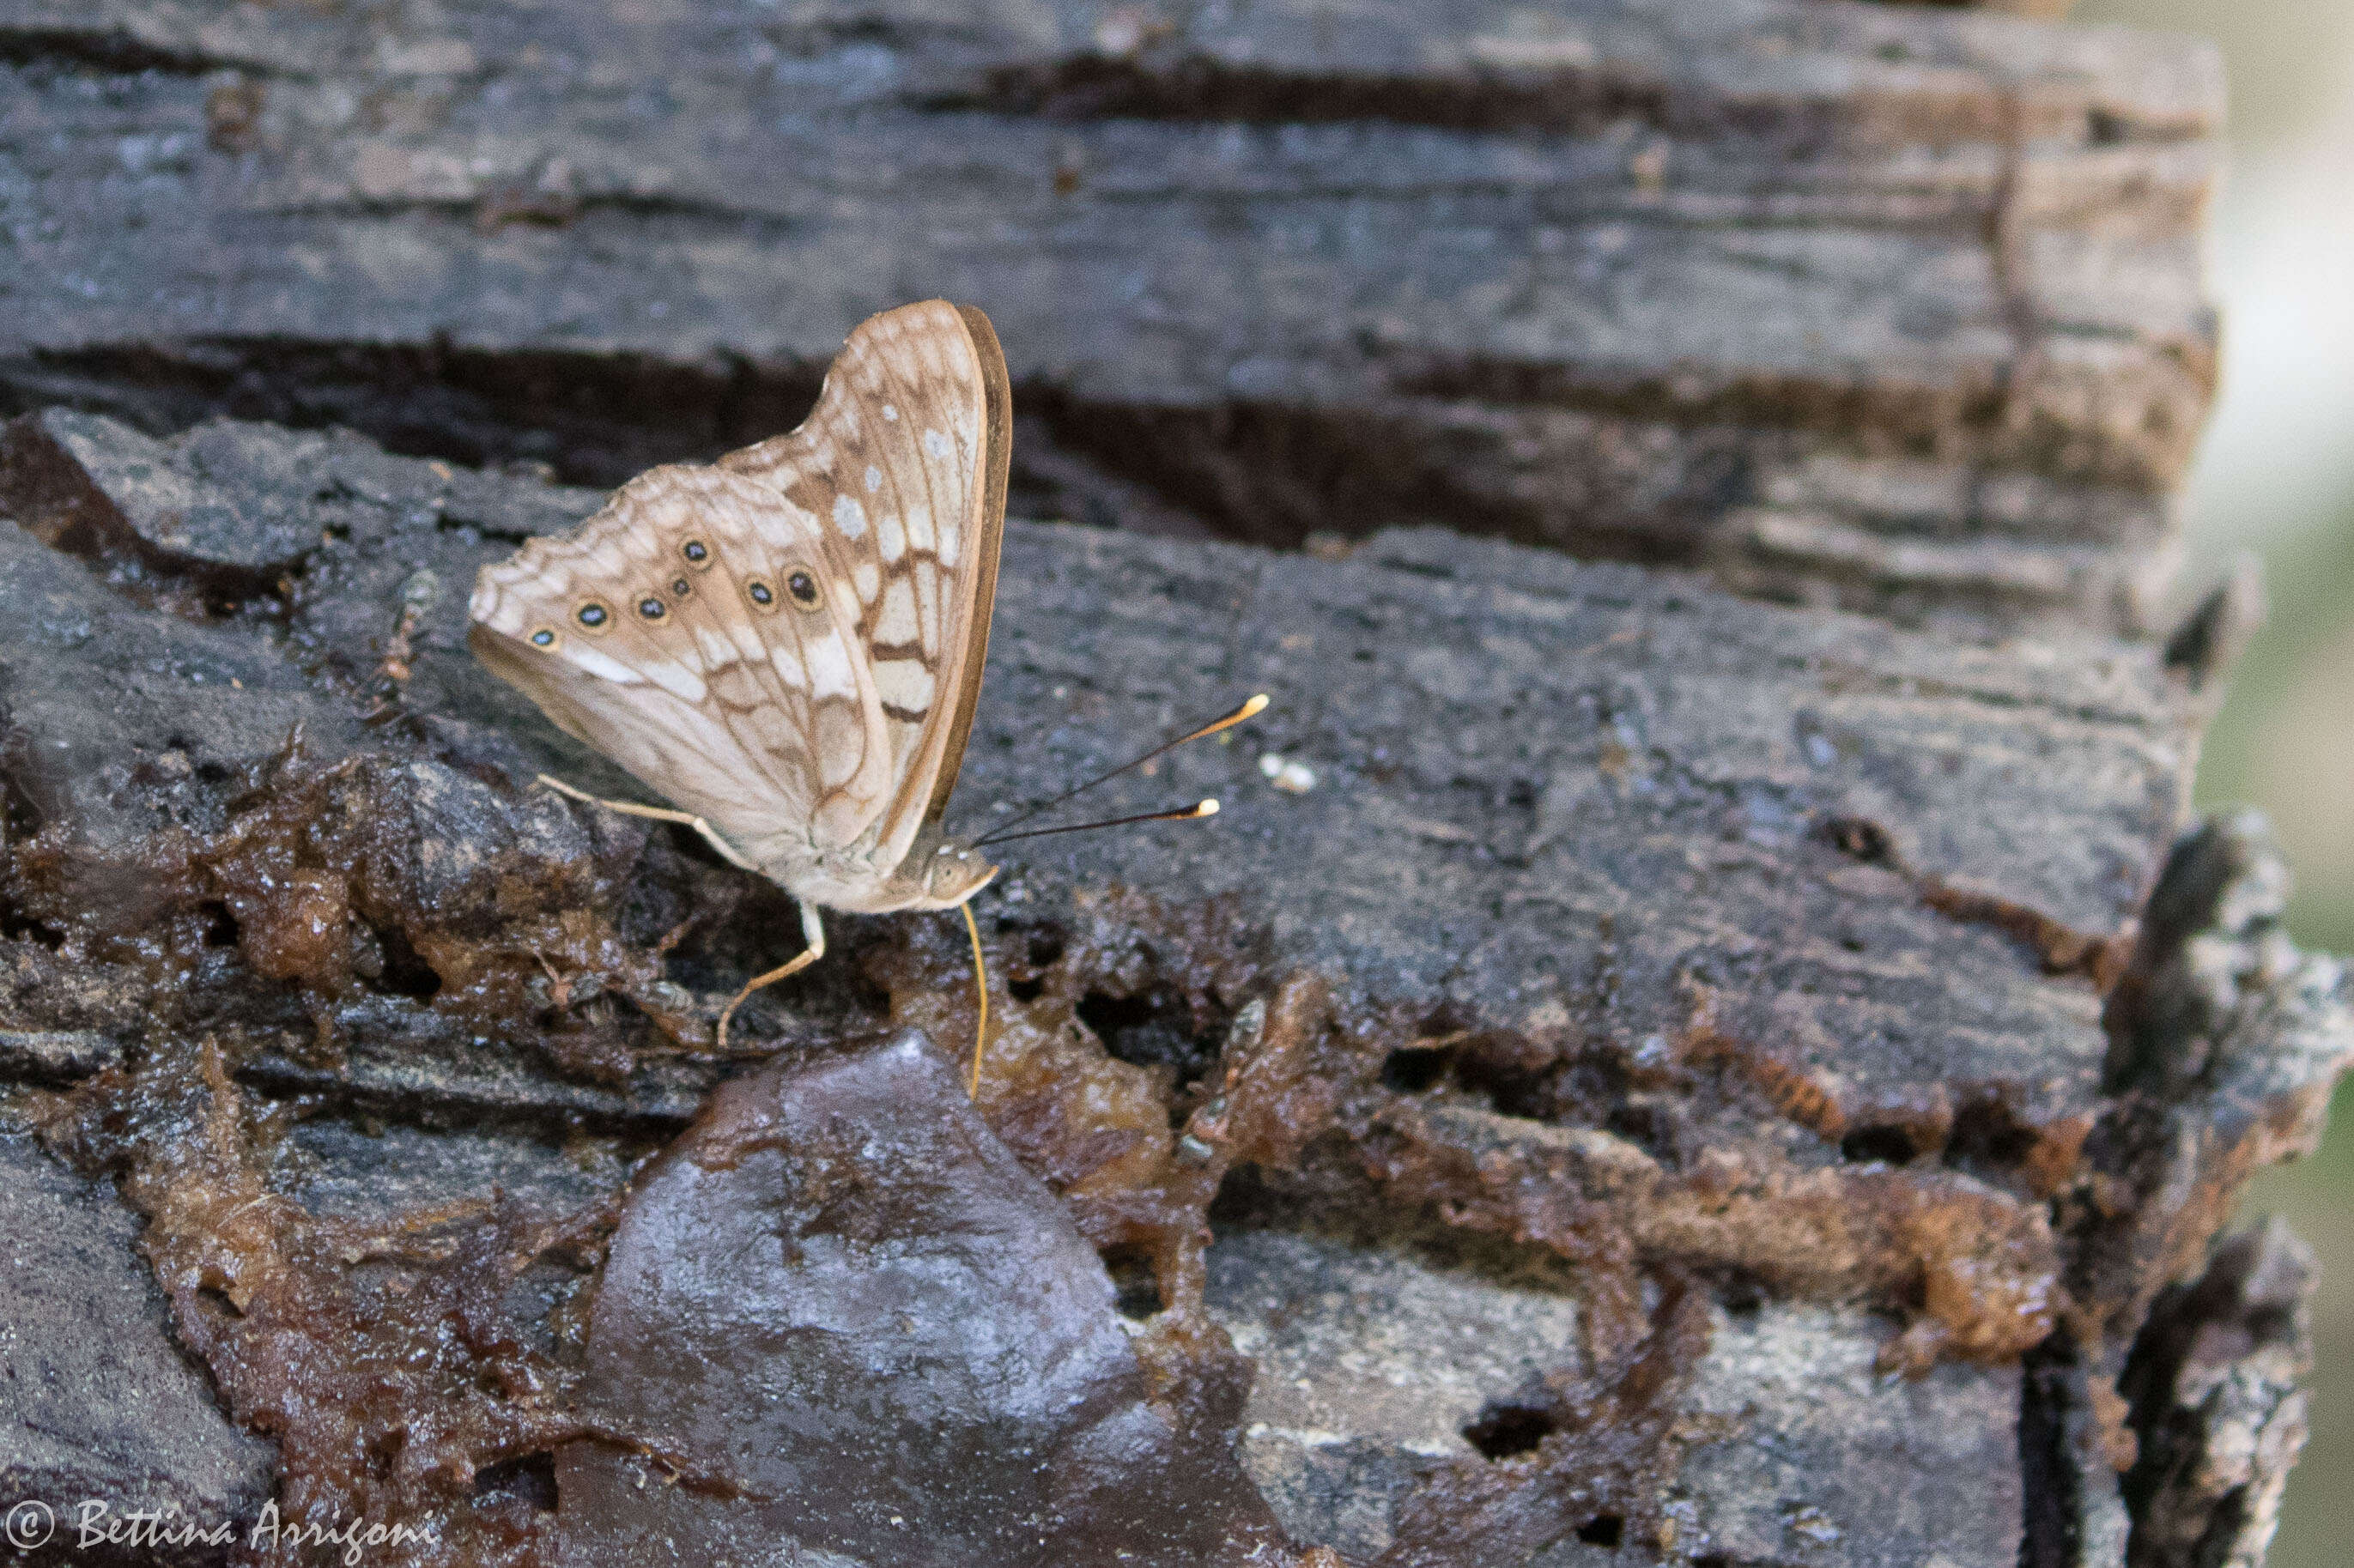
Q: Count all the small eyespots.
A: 7